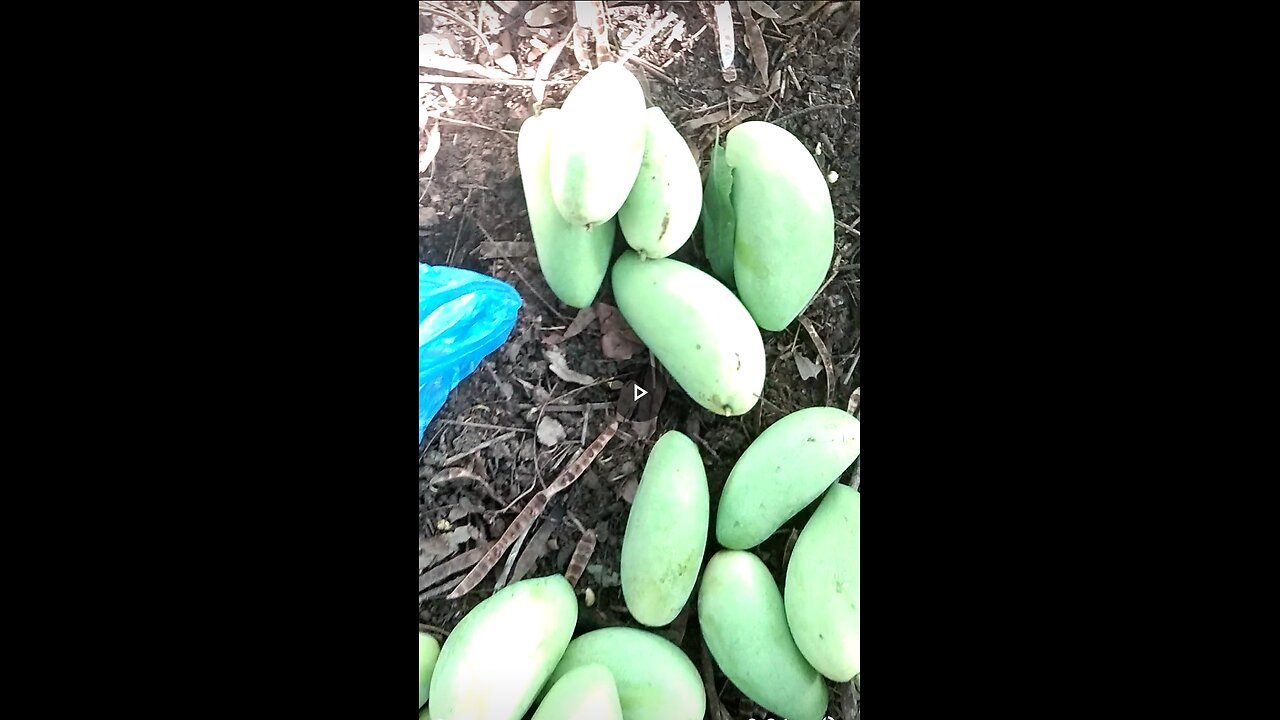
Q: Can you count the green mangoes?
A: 13